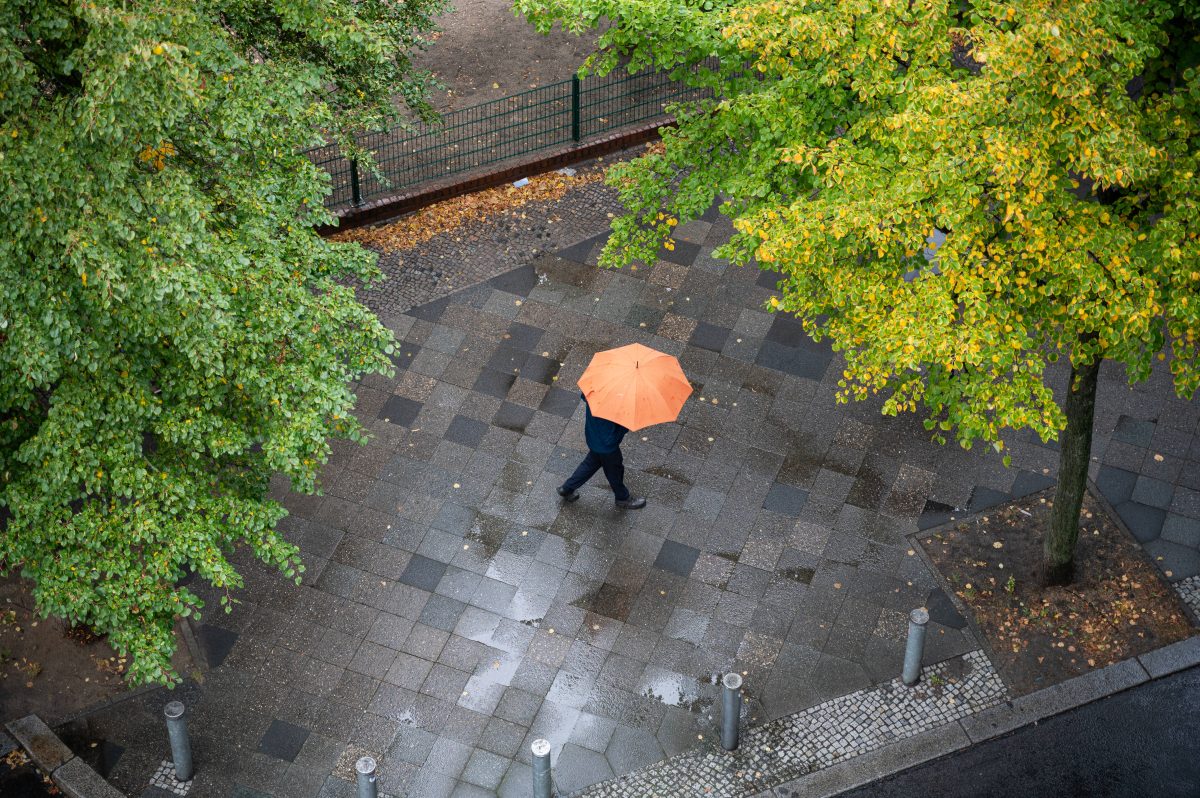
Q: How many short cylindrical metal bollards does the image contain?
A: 5